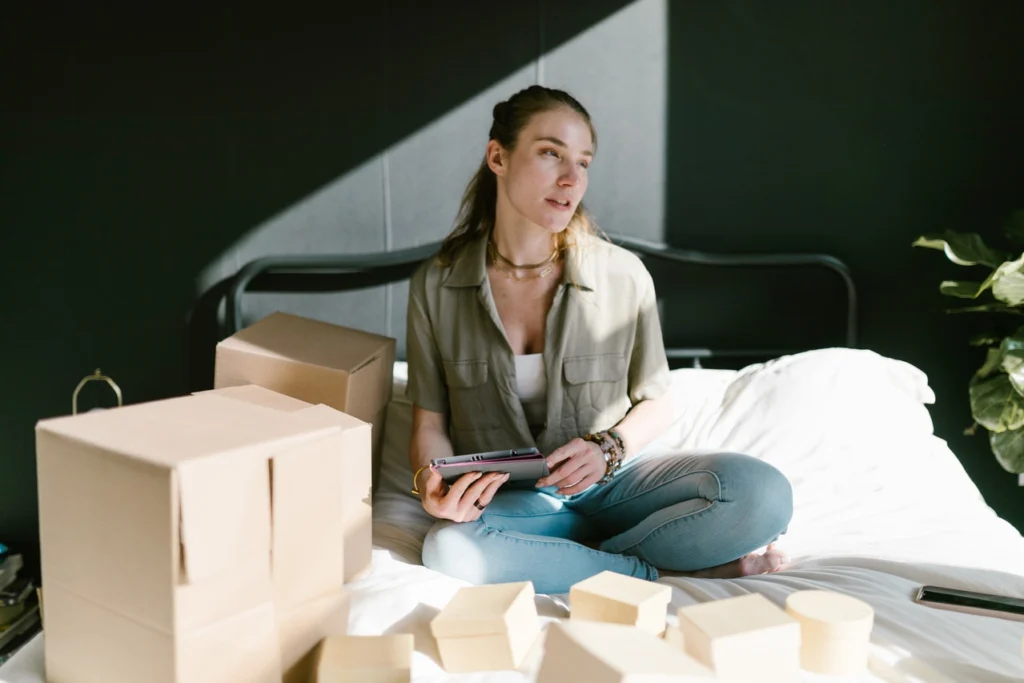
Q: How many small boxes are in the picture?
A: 6